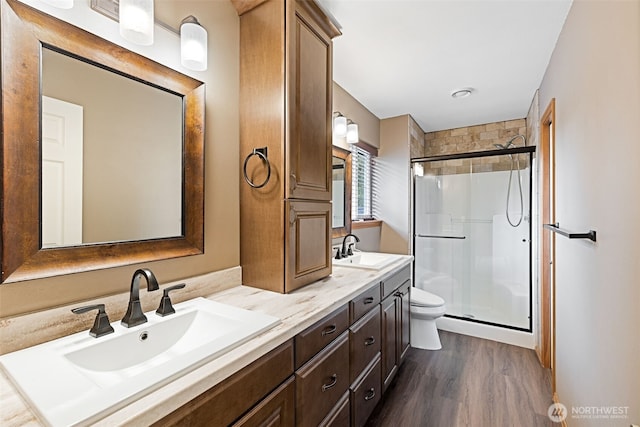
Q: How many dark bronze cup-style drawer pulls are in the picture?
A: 5